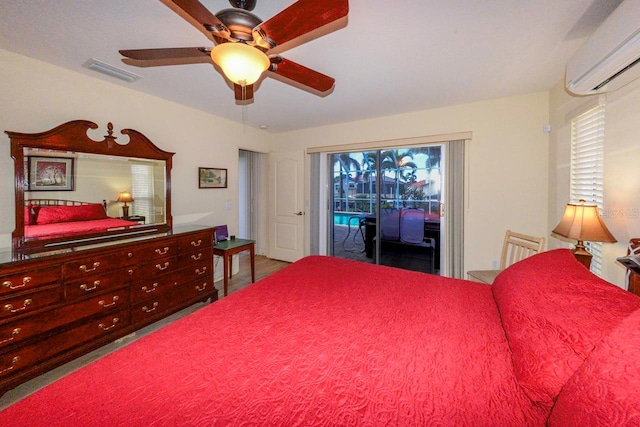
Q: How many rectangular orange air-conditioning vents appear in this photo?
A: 0